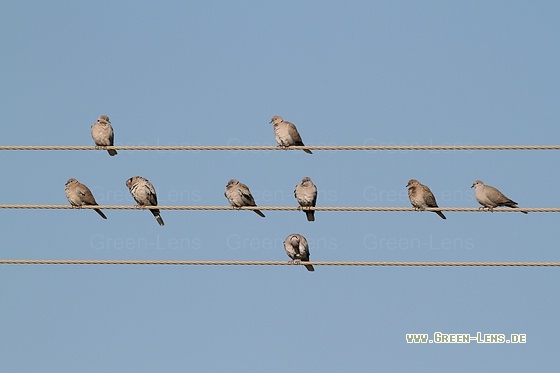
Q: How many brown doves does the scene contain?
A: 9